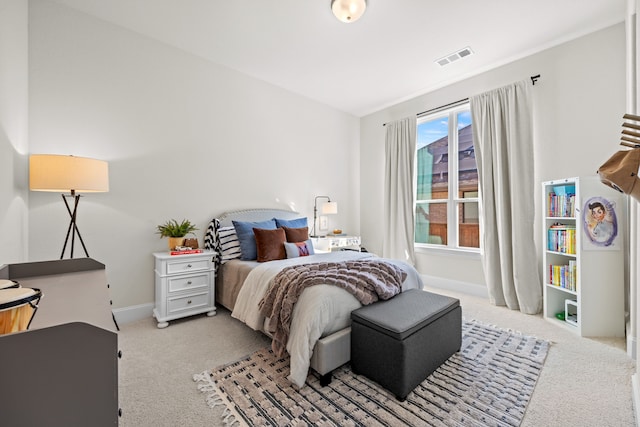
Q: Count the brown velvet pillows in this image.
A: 2